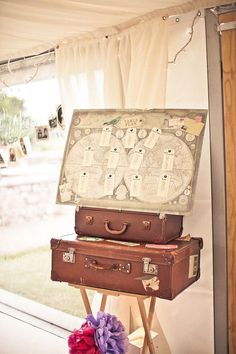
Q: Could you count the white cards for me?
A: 11